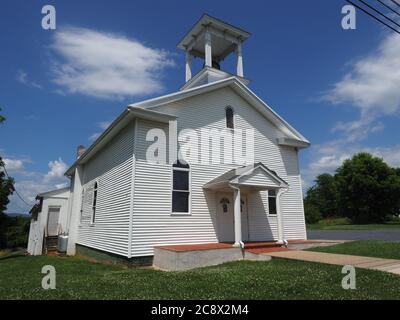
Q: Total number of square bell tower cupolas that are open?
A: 1